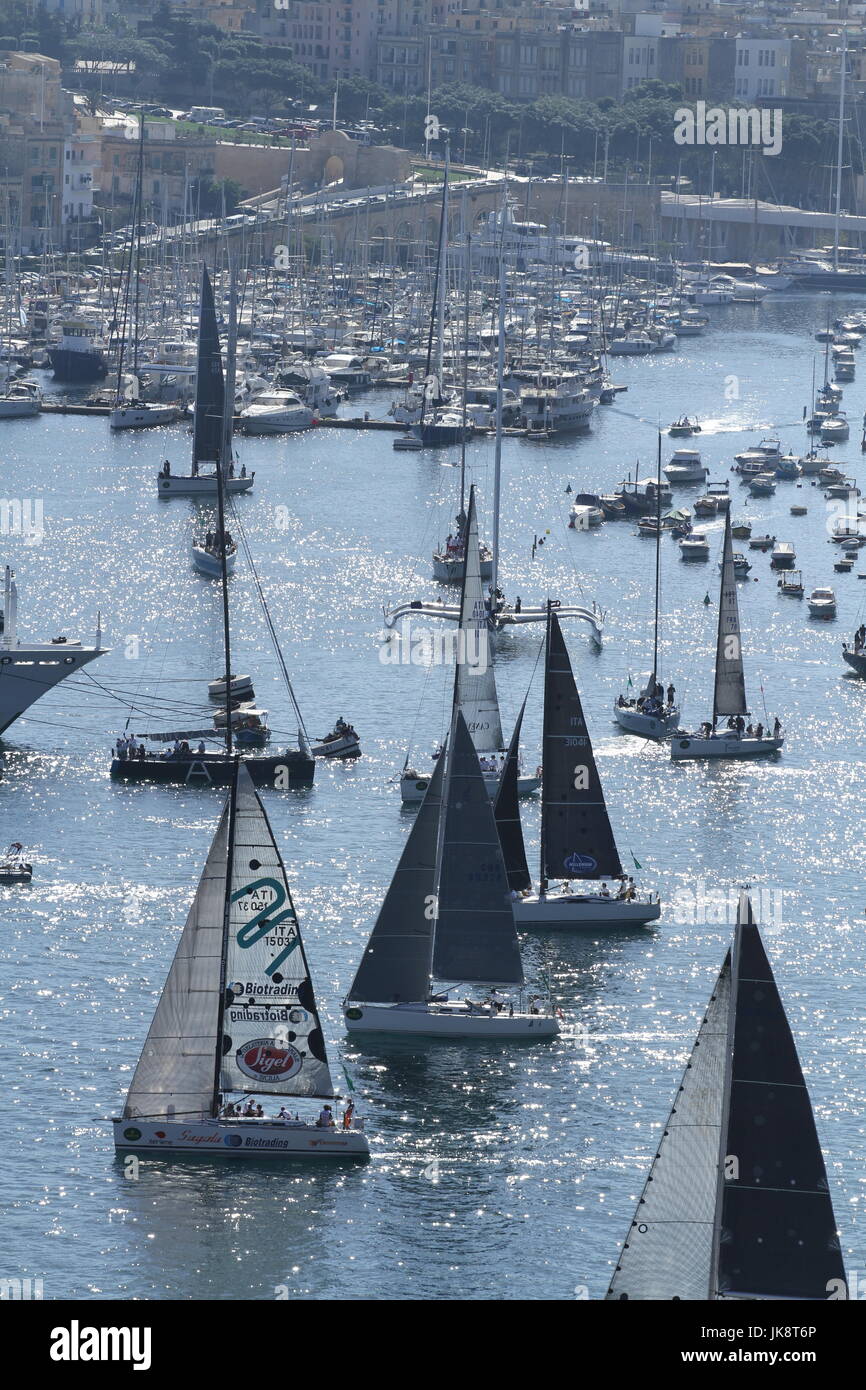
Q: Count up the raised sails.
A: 11